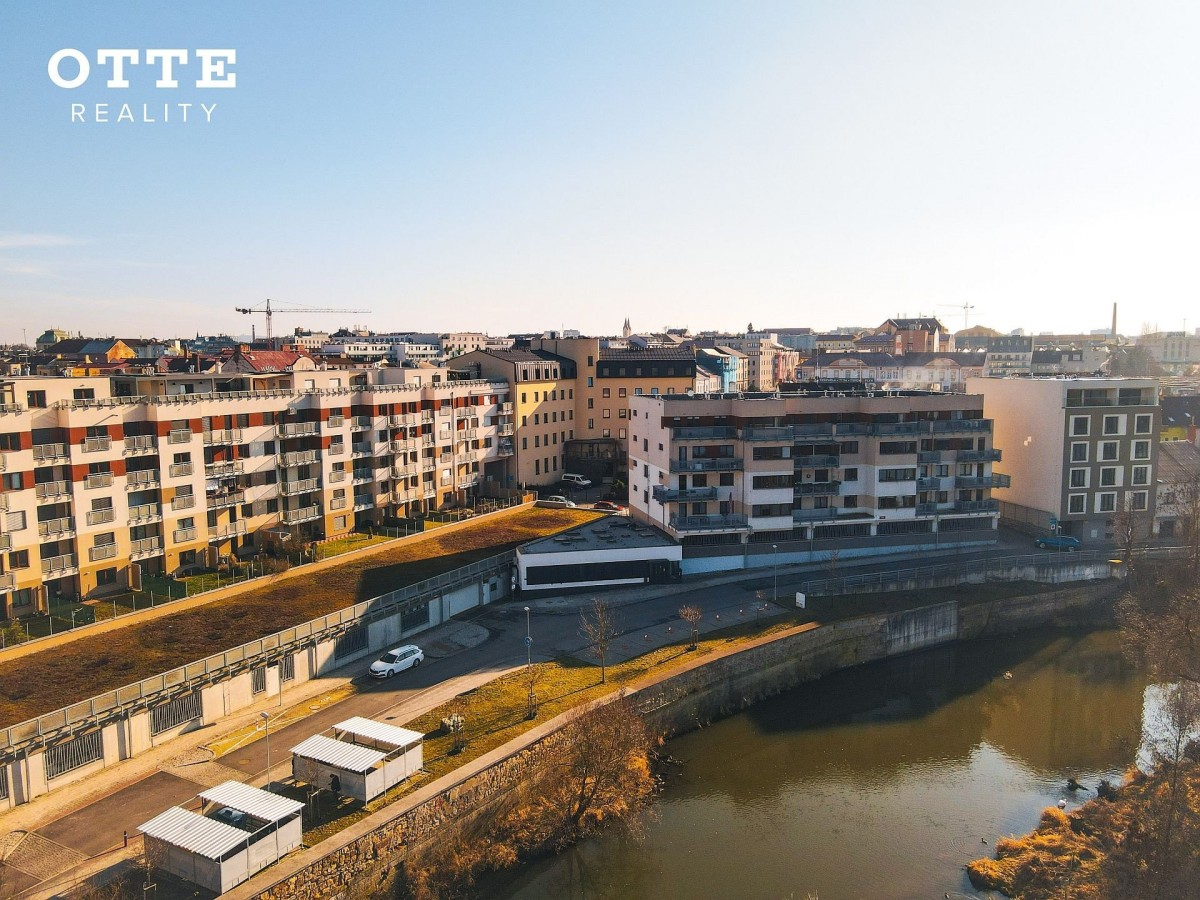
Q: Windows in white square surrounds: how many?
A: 12